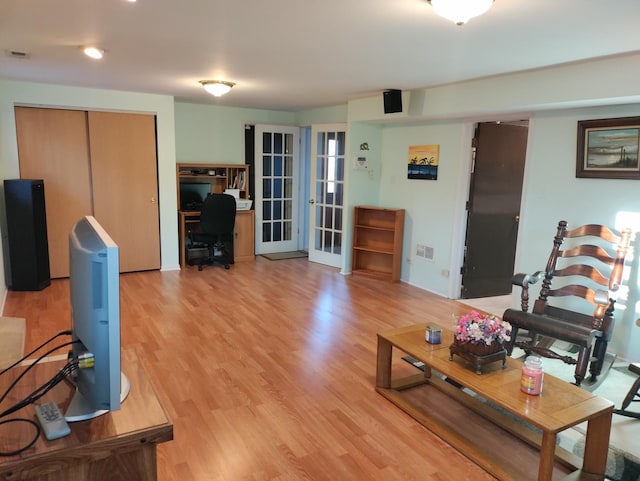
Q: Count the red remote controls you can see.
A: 0